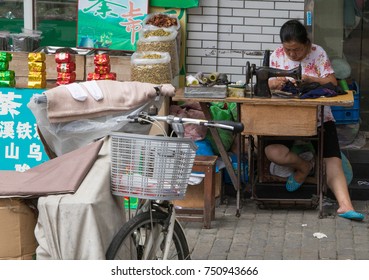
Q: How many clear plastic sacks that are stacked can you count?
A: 3